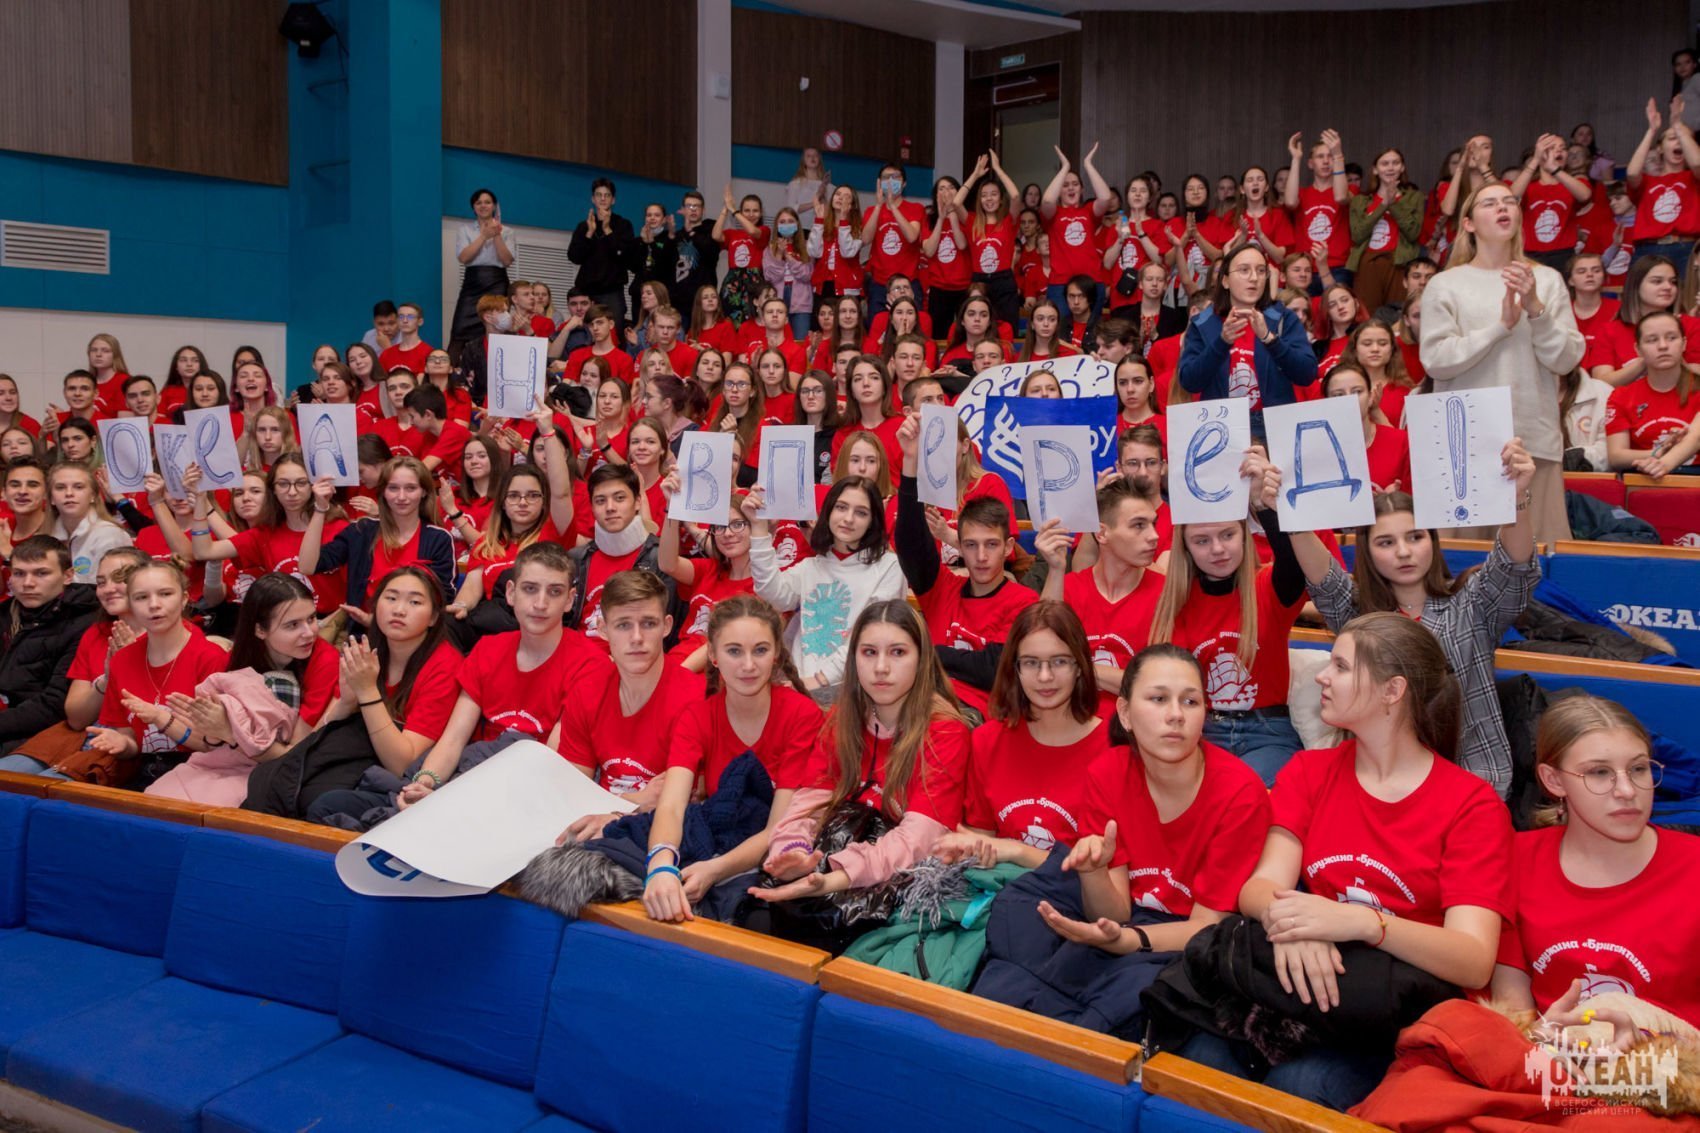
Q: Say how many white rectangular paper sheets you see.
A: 12